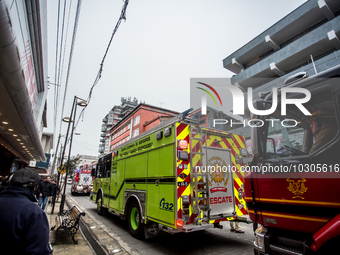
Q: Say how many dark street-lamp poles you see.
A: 2